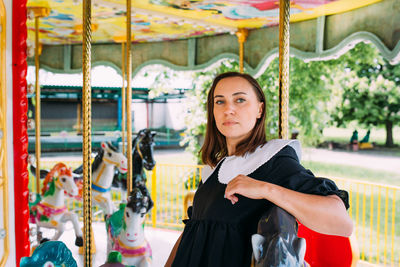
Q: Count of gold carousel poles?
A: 6